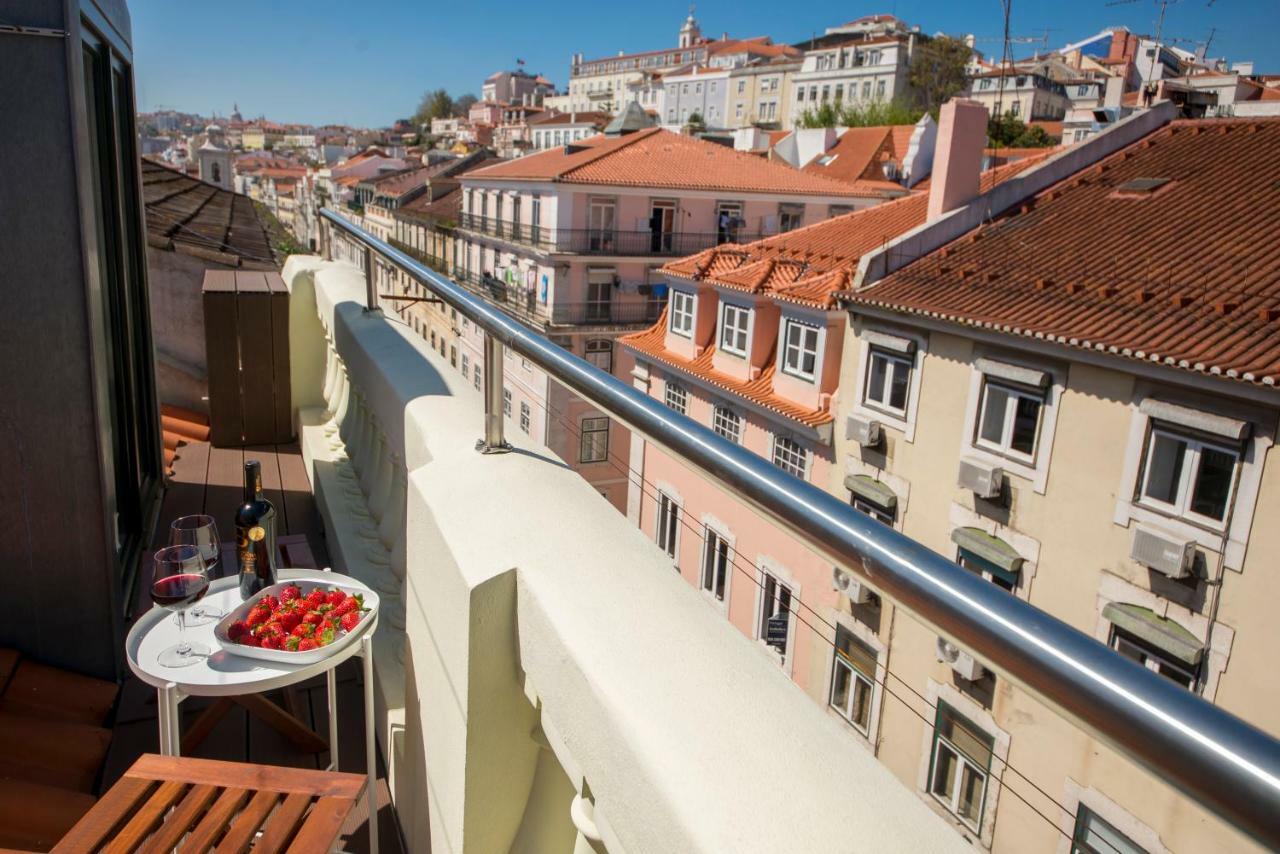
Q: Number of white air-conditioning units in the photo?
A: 5